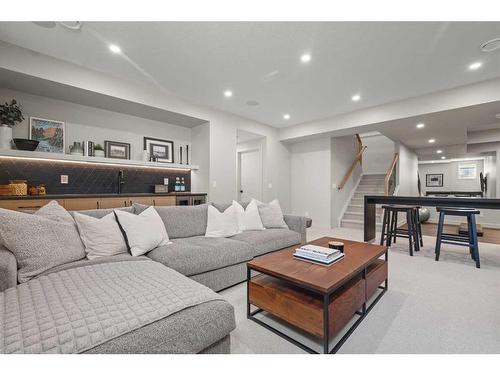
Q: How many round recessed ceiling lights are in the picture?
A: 10